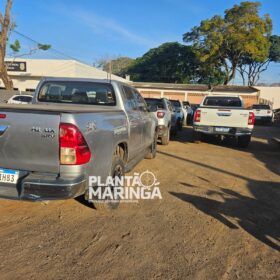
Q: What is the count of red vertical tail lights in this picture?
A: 3